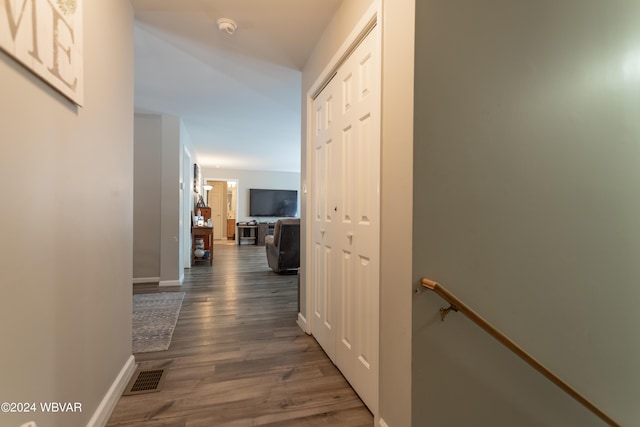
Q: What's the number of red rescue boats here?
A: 0